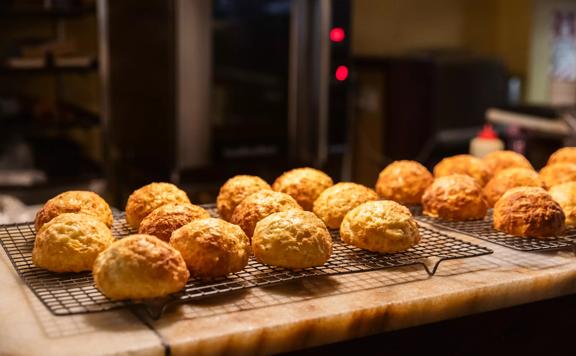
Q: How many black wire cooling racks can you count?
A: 2